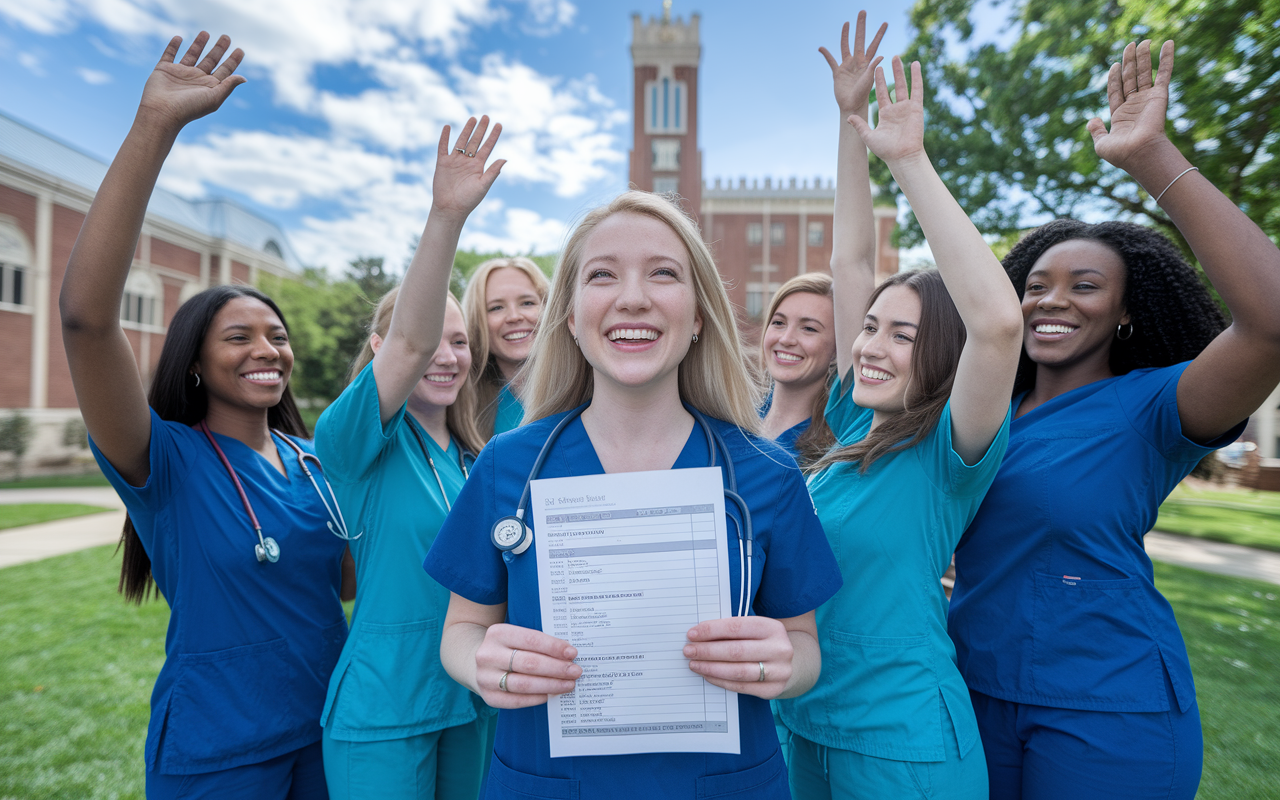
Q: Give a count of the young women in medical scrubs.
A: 7